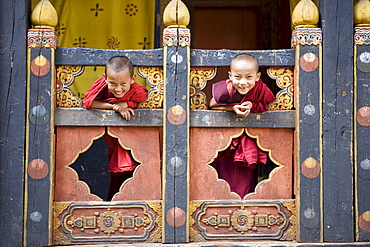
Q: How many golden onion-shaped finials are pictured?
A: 4